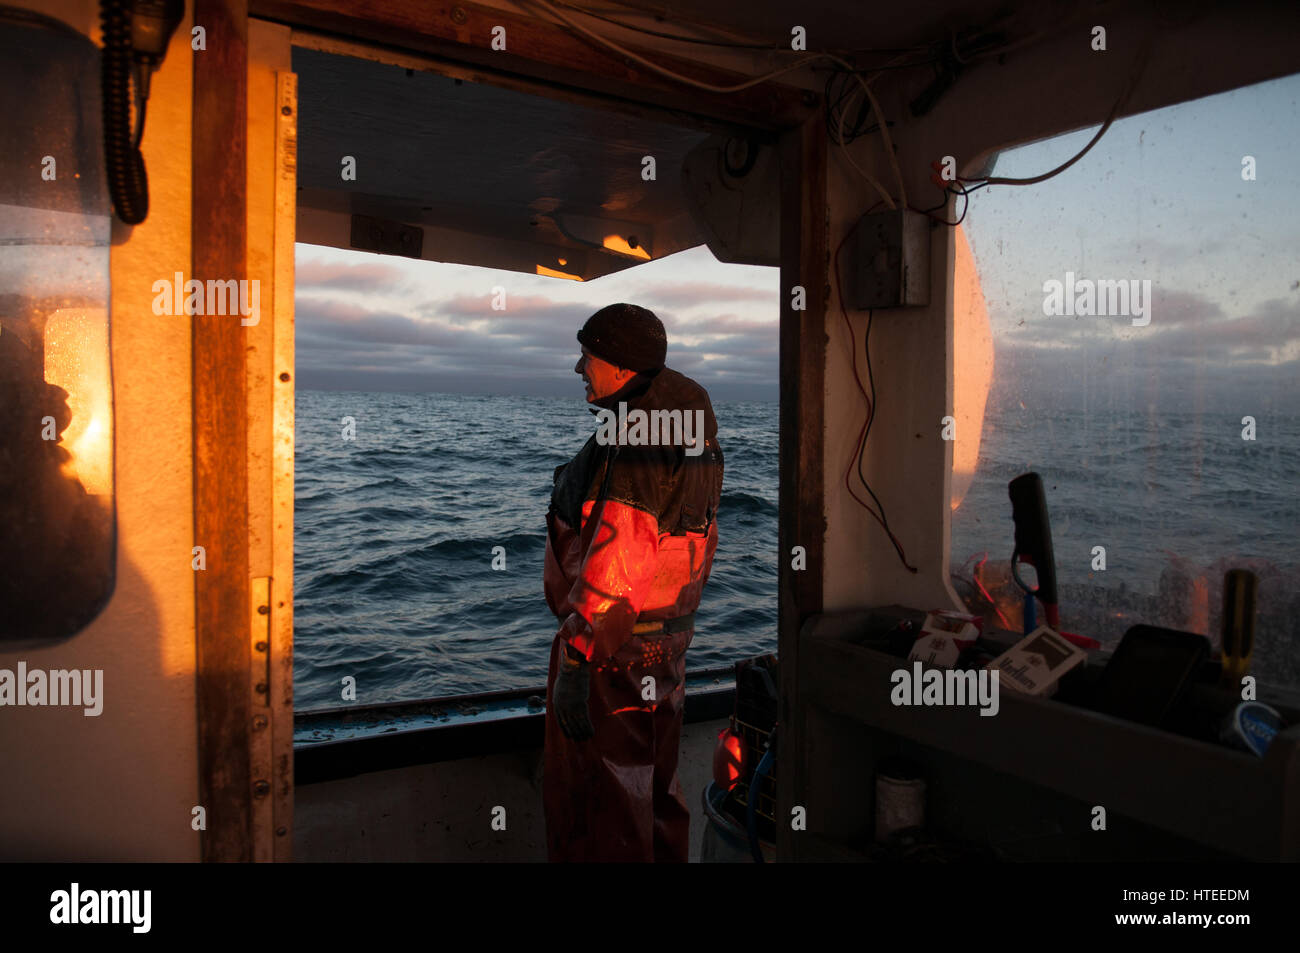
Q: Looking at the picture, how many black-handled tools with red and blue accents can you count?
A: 1